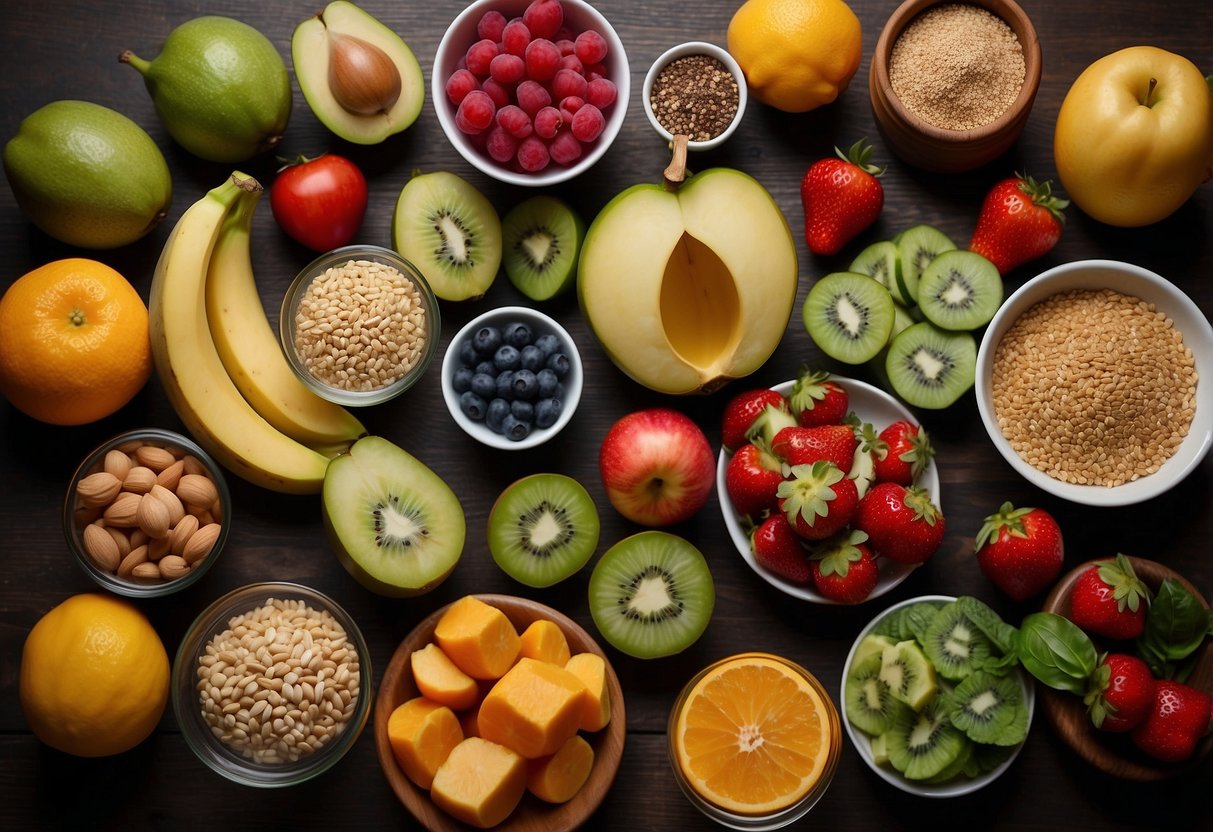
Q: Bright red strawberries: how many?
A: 15